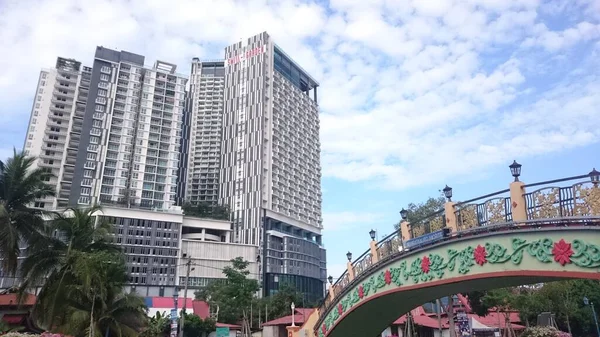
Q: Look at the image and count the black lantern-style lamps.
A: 7